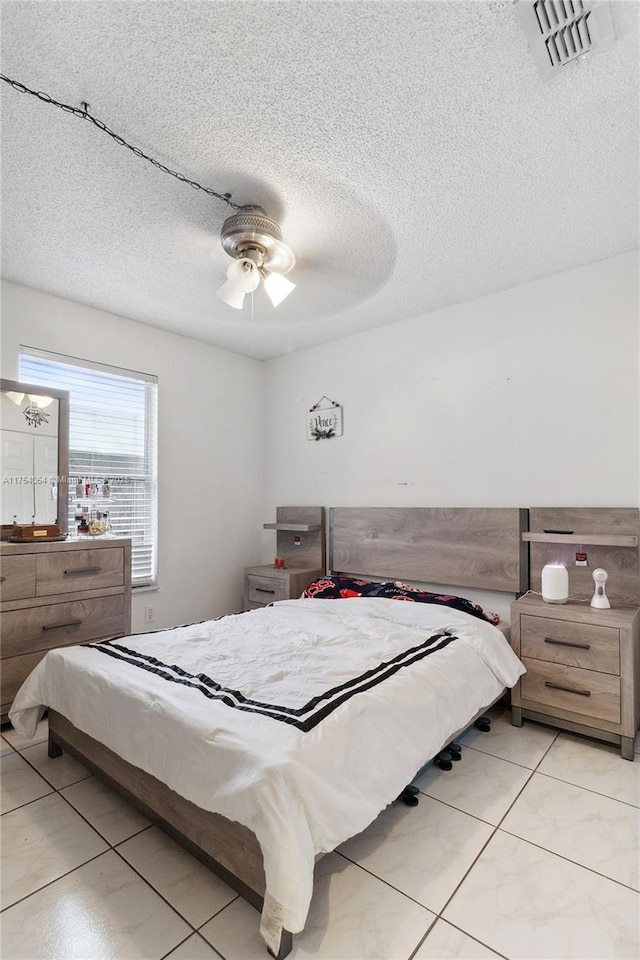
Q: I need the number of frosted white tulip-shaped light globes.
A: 3